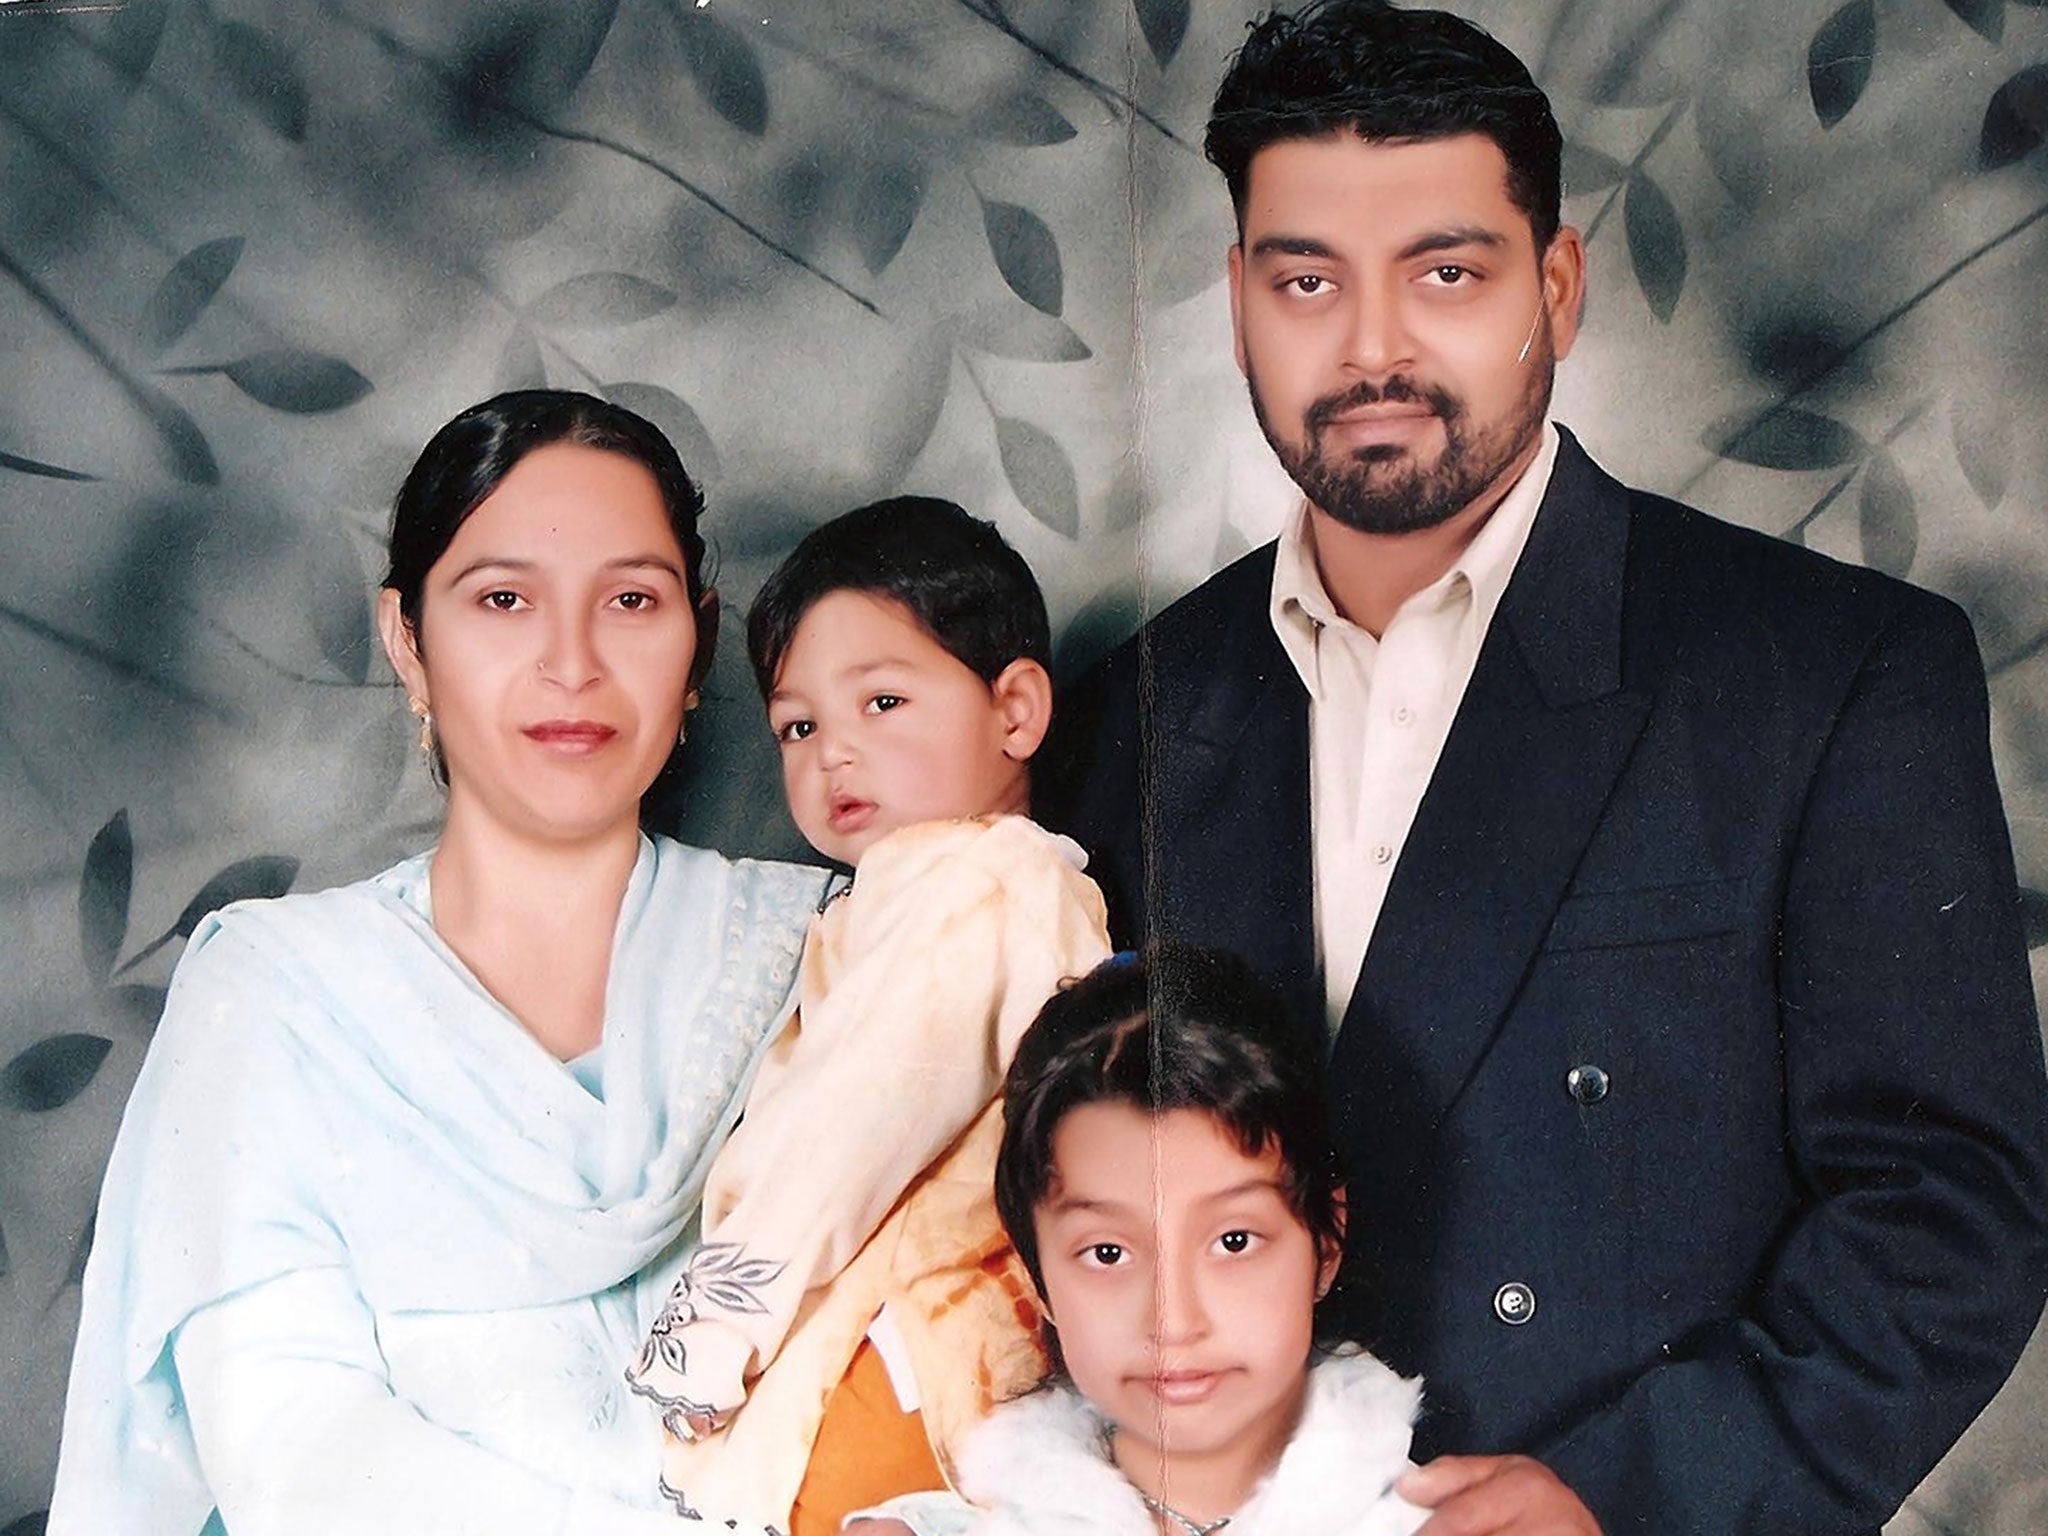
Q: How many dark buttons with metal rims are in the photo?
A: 2